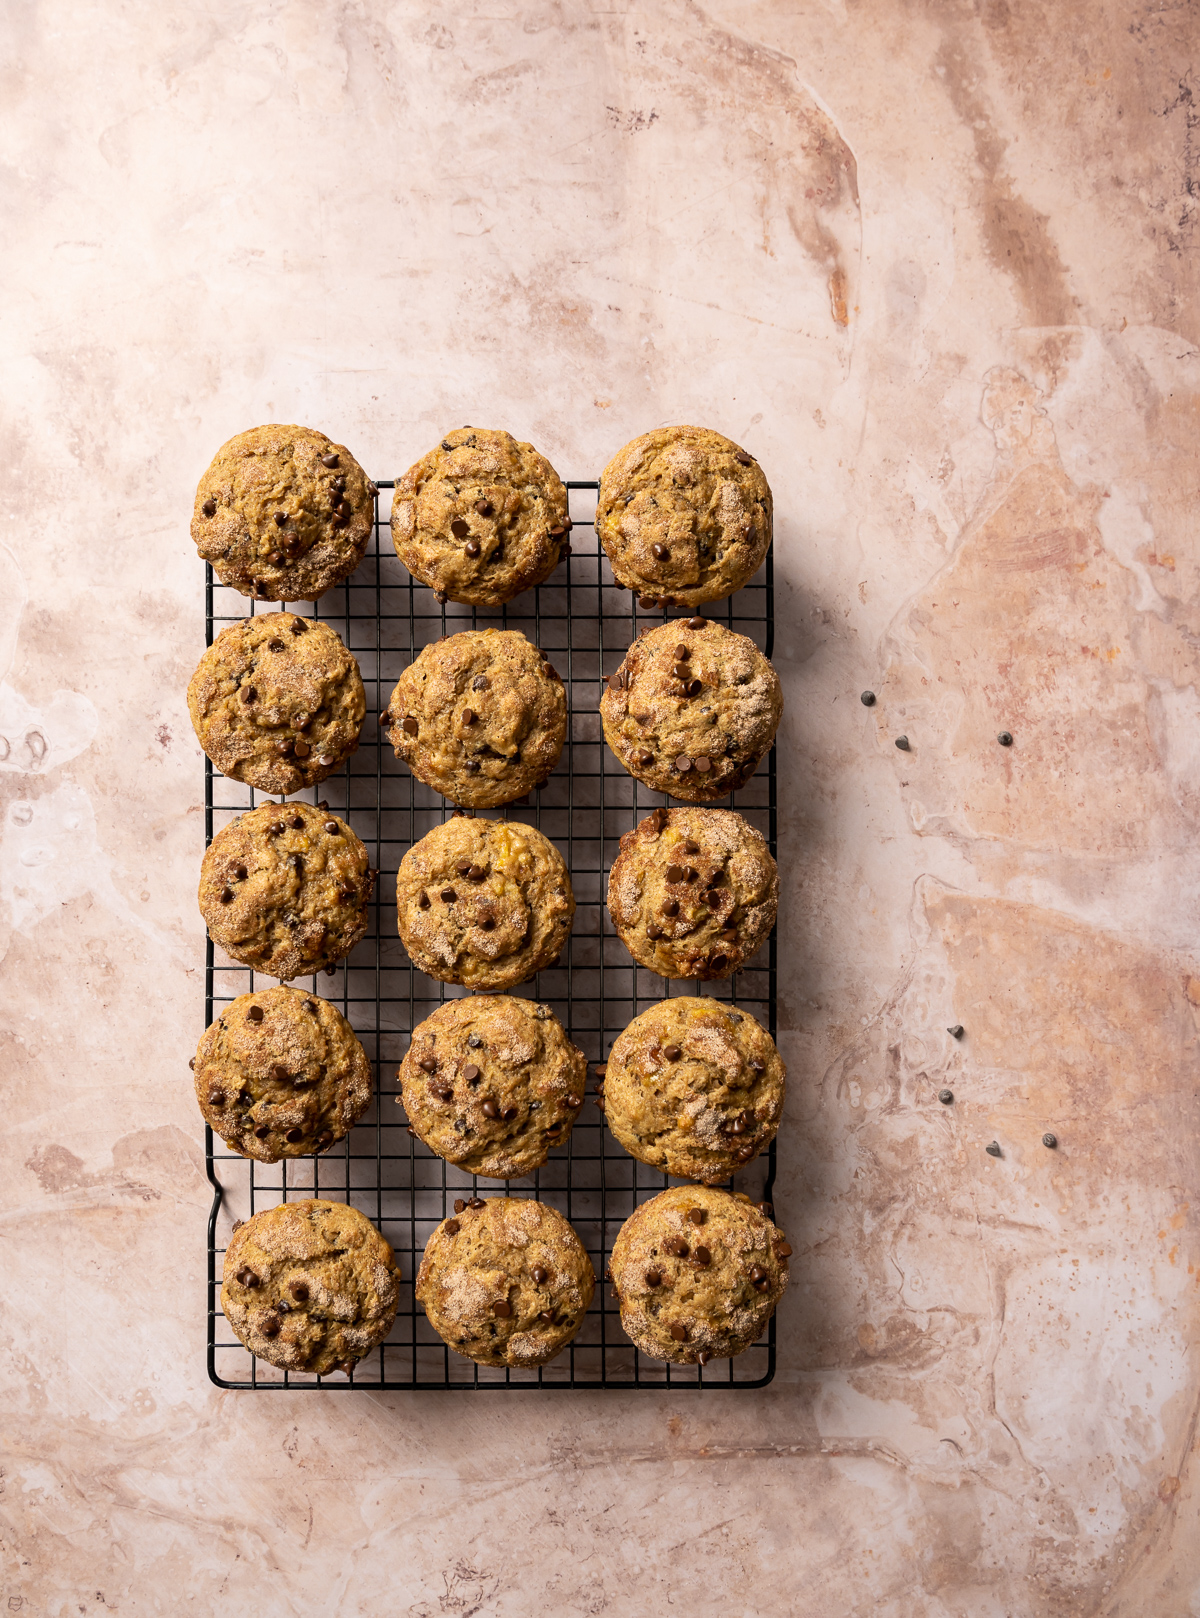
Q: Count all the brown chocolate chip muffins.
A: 15